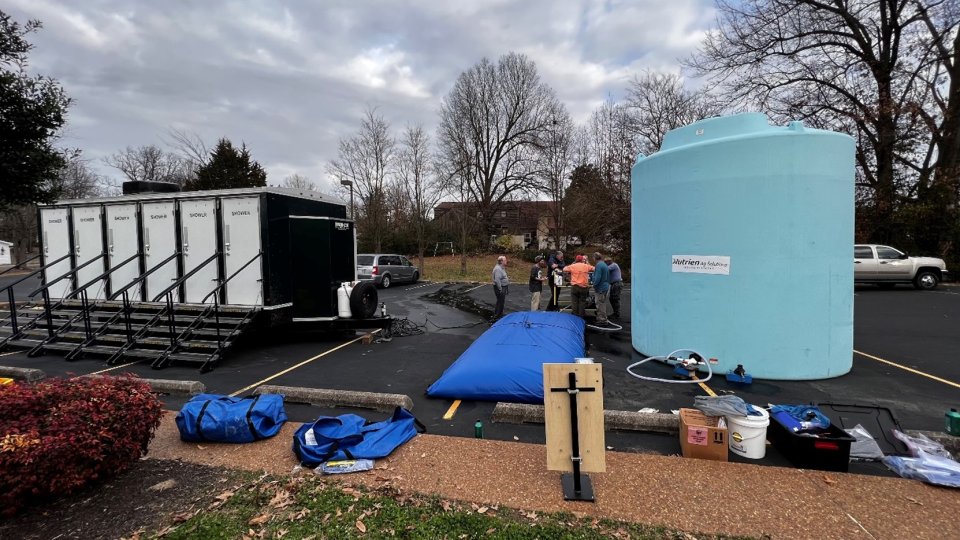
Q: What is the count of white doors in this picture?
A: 6